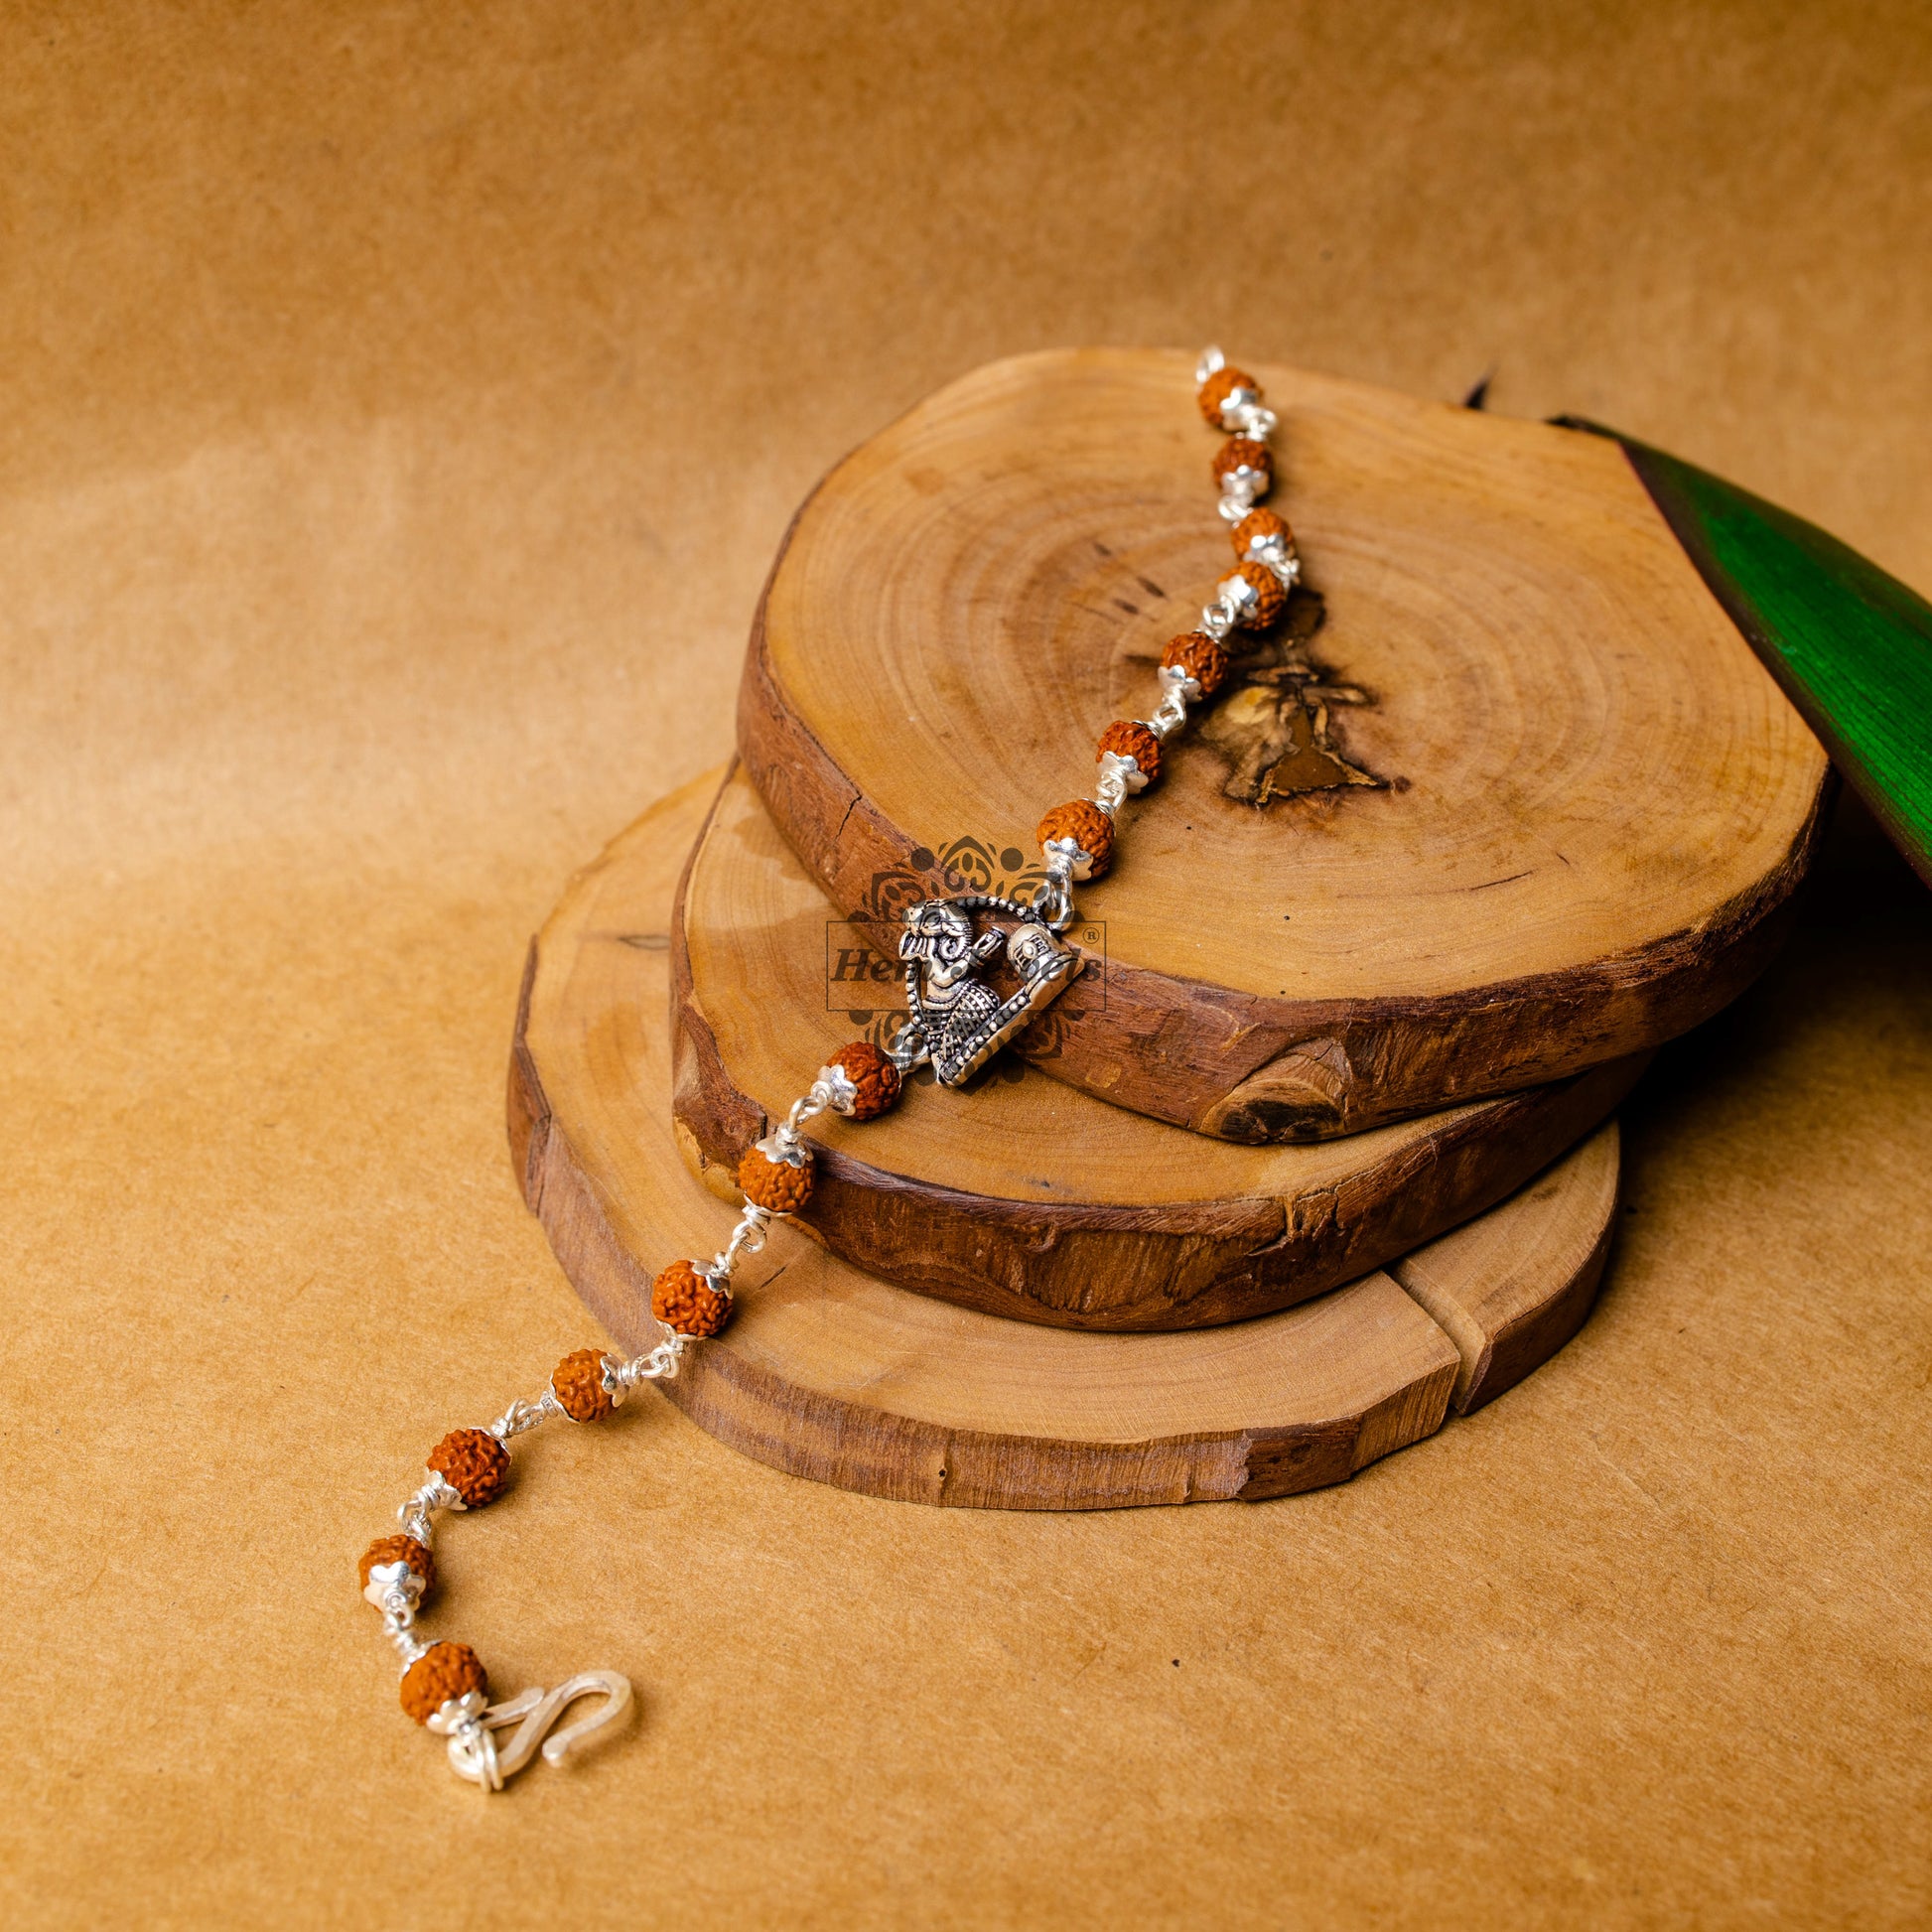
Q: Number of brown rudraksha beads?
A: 14